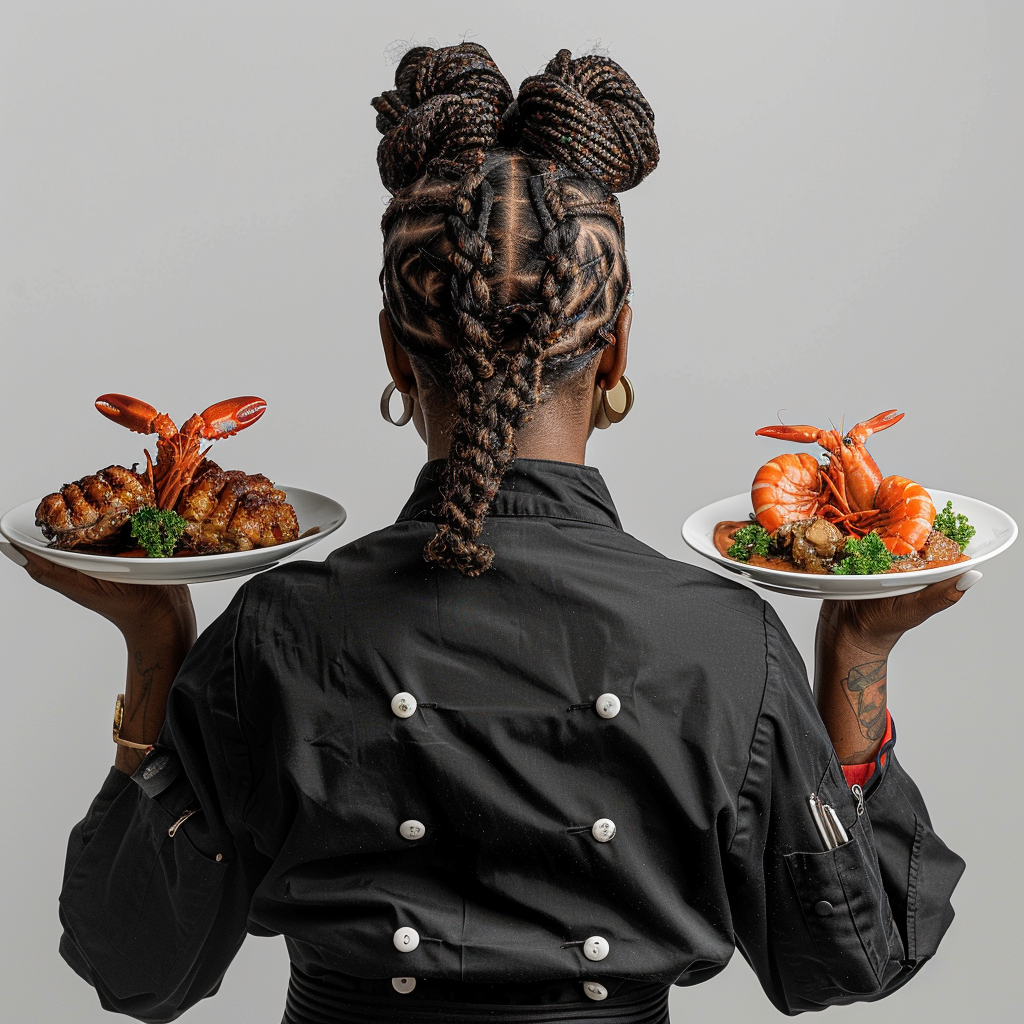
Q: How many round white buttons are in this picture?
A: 8